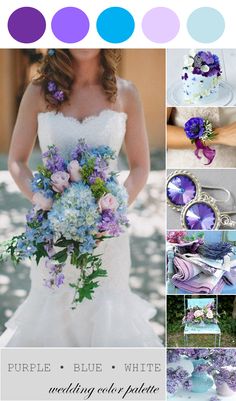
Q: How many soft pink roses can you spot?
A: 4